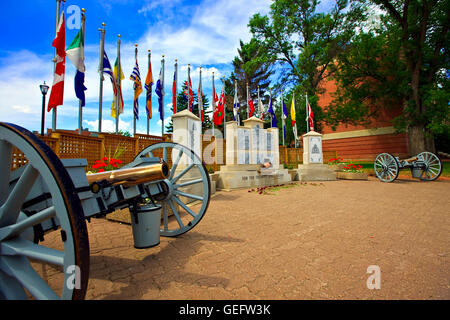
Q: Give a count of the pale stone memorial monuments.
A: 3